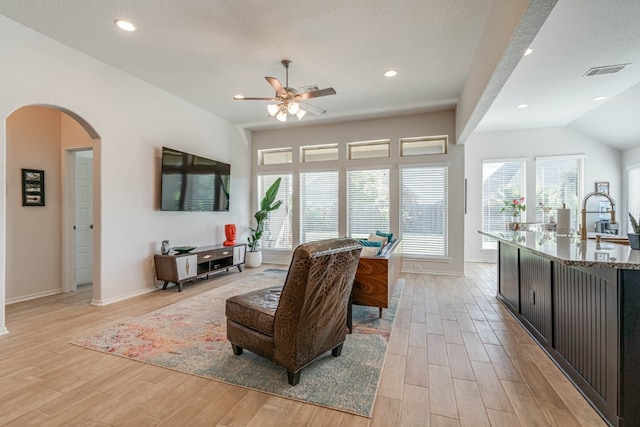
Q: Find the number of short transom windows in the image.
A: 4